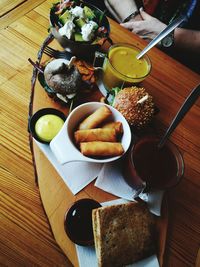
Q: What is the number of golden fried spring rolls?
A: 4